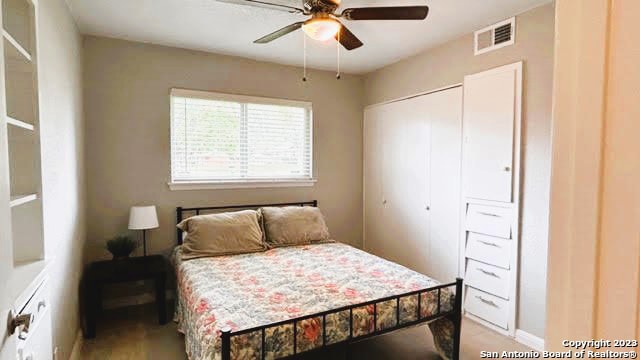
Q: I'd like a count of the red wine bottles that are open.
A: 0